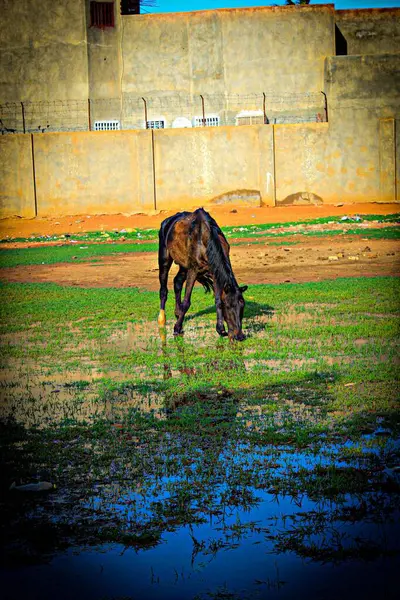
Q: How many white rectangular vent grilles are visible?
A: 3